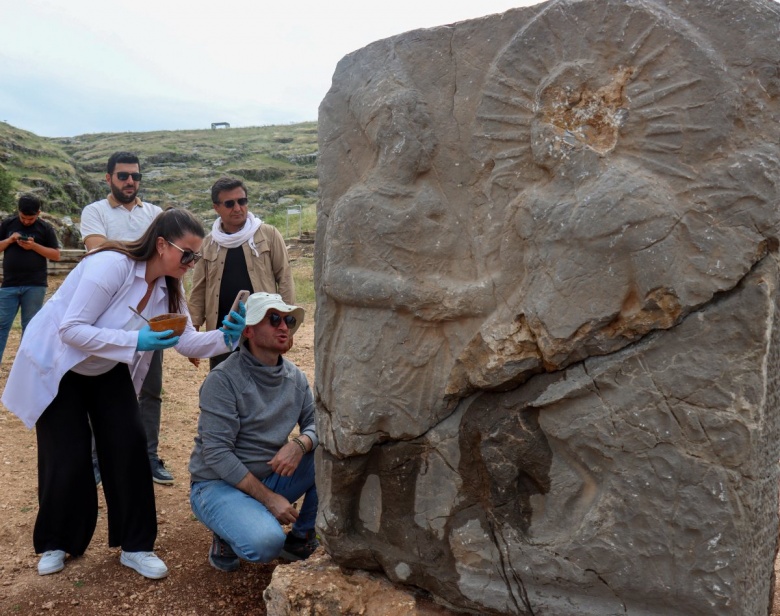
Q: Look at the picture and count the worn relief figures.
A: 2